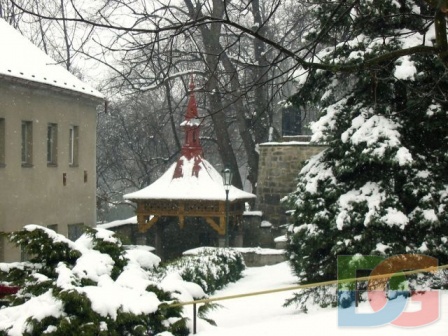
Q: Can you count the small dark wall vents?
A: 2